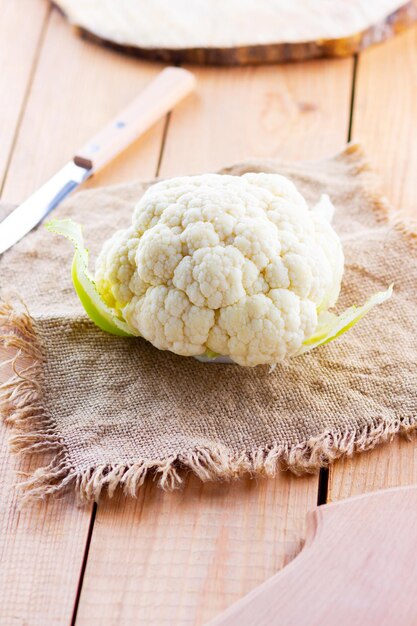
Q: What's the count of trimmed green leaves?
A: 2